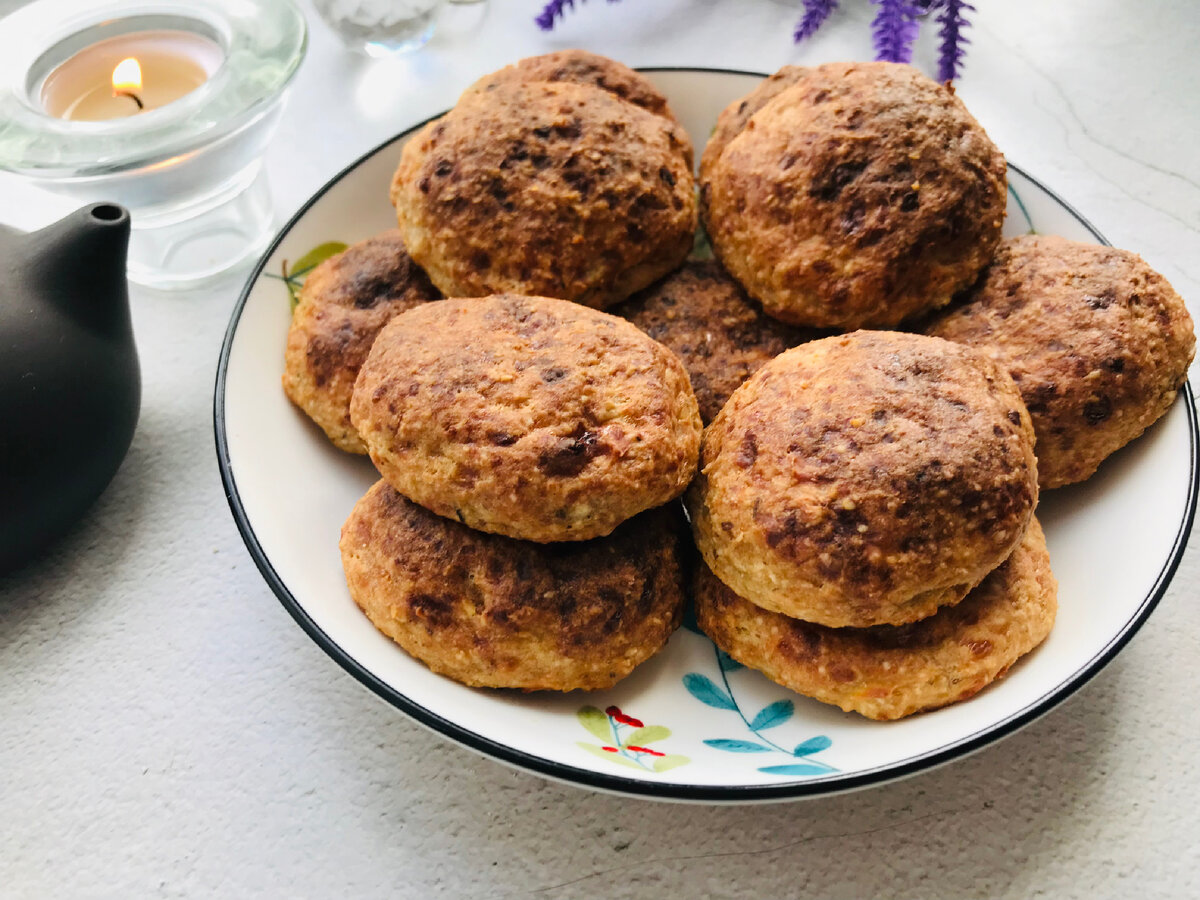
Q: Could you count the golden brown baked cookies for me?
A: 11